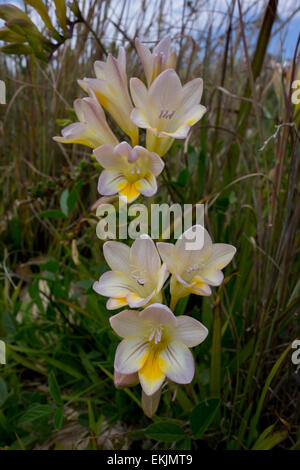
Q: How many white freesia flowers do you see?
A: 8